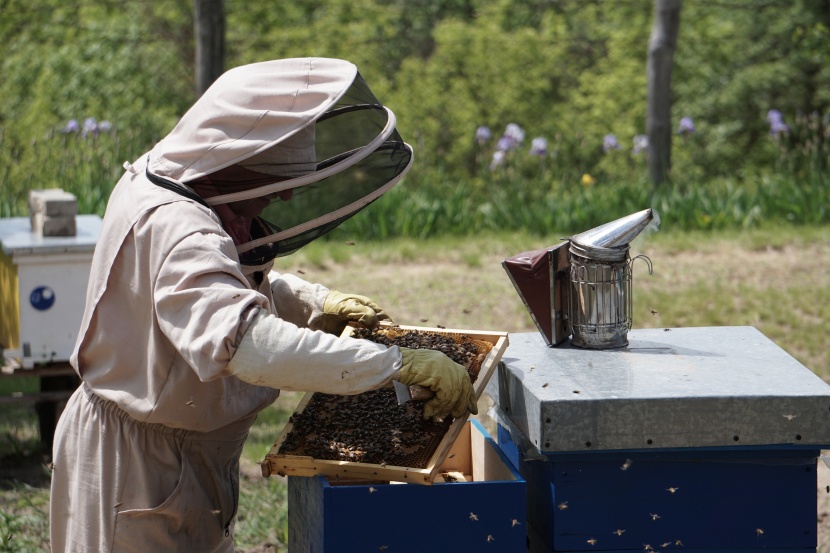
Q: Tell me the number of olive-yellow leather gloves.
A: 2